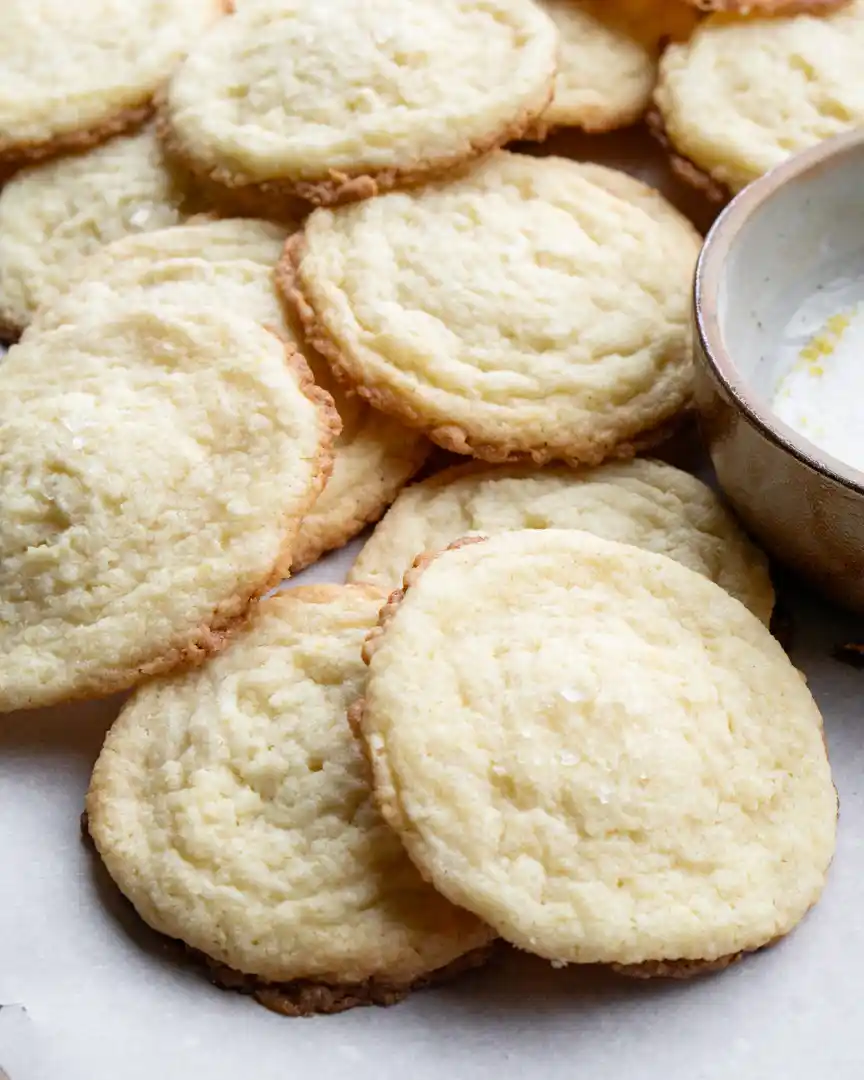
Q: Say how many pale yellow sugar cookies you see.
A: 12